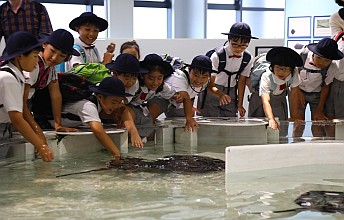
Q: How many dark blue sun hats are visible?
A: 10